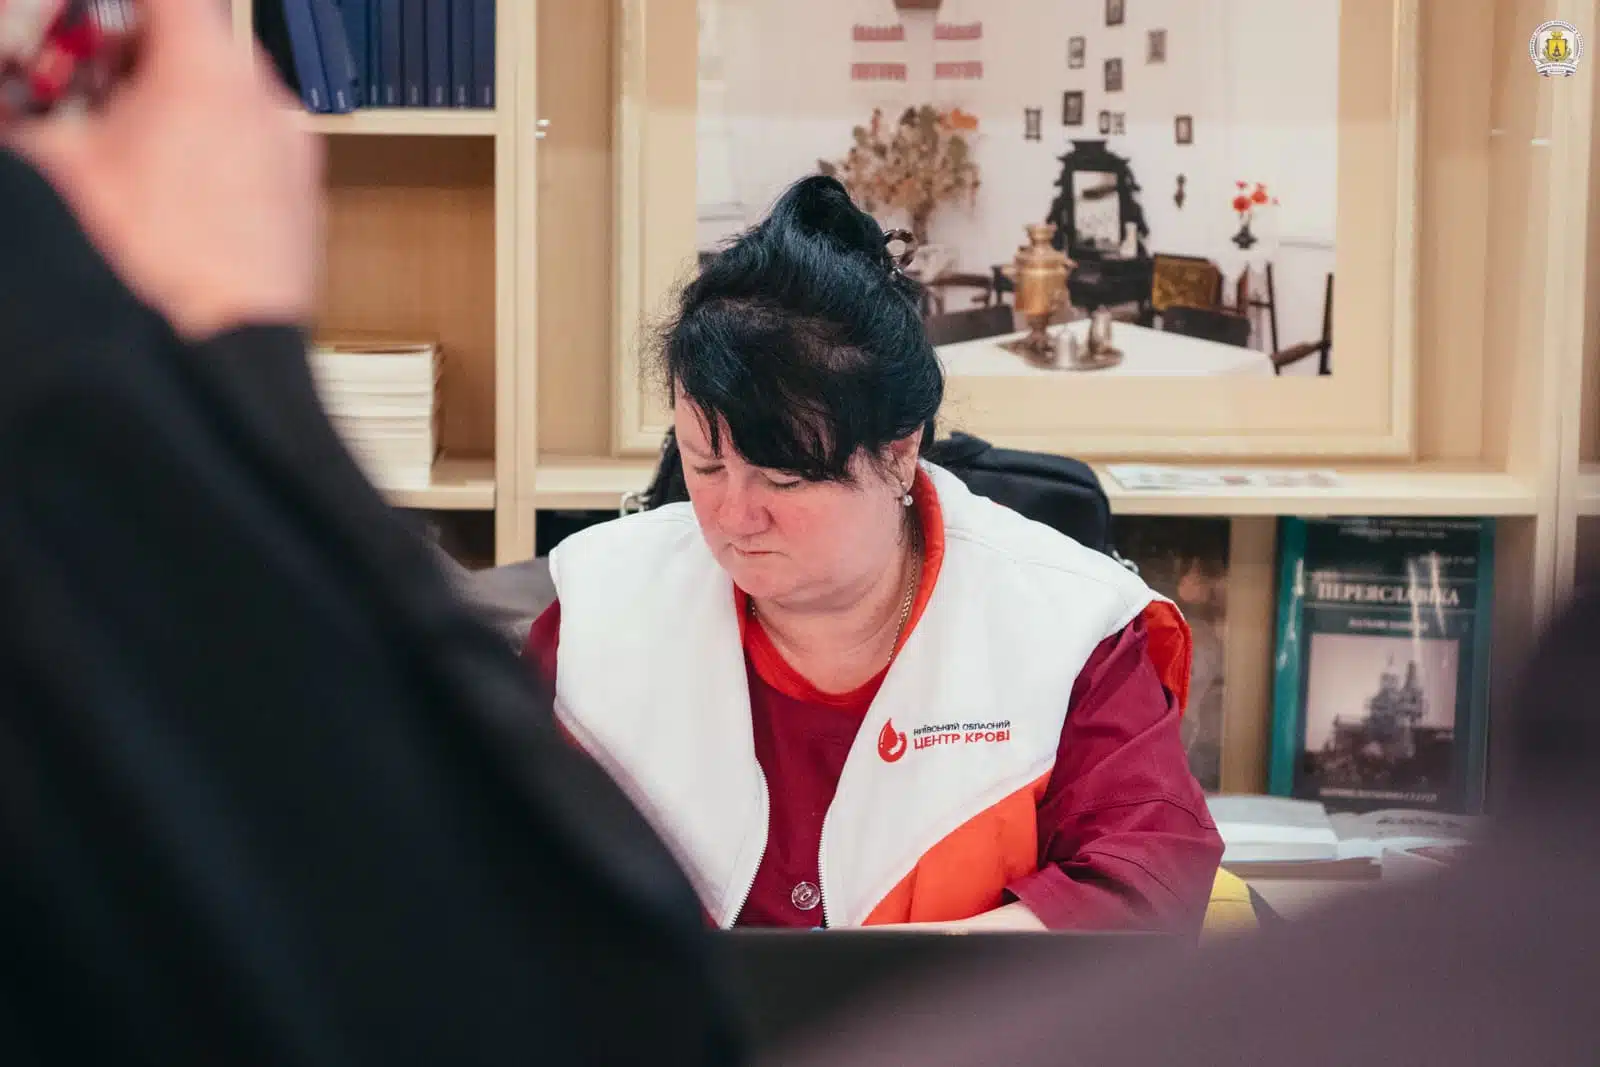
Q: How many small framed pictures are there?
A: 9